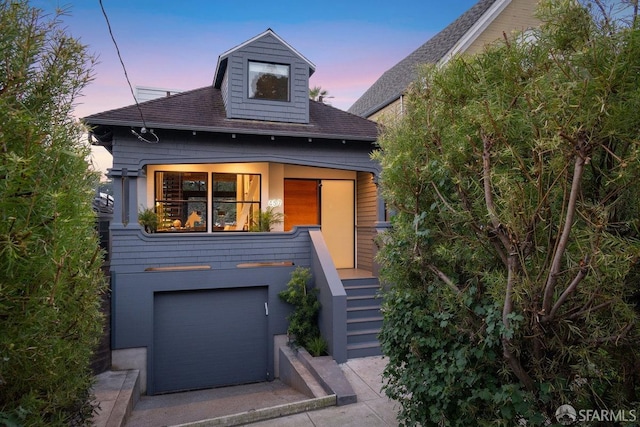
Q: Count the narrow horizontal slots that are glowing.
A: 2